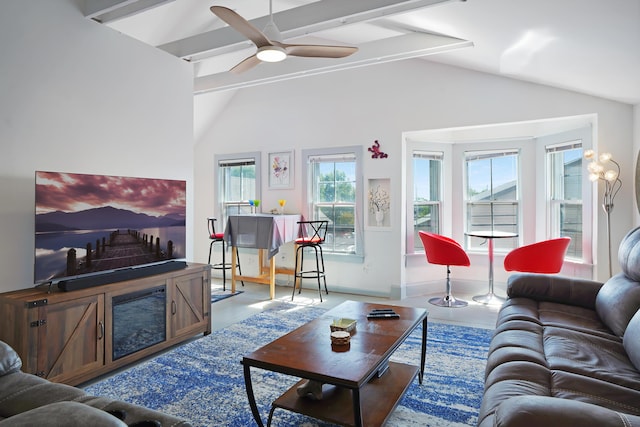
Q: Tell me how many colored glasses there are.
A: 3